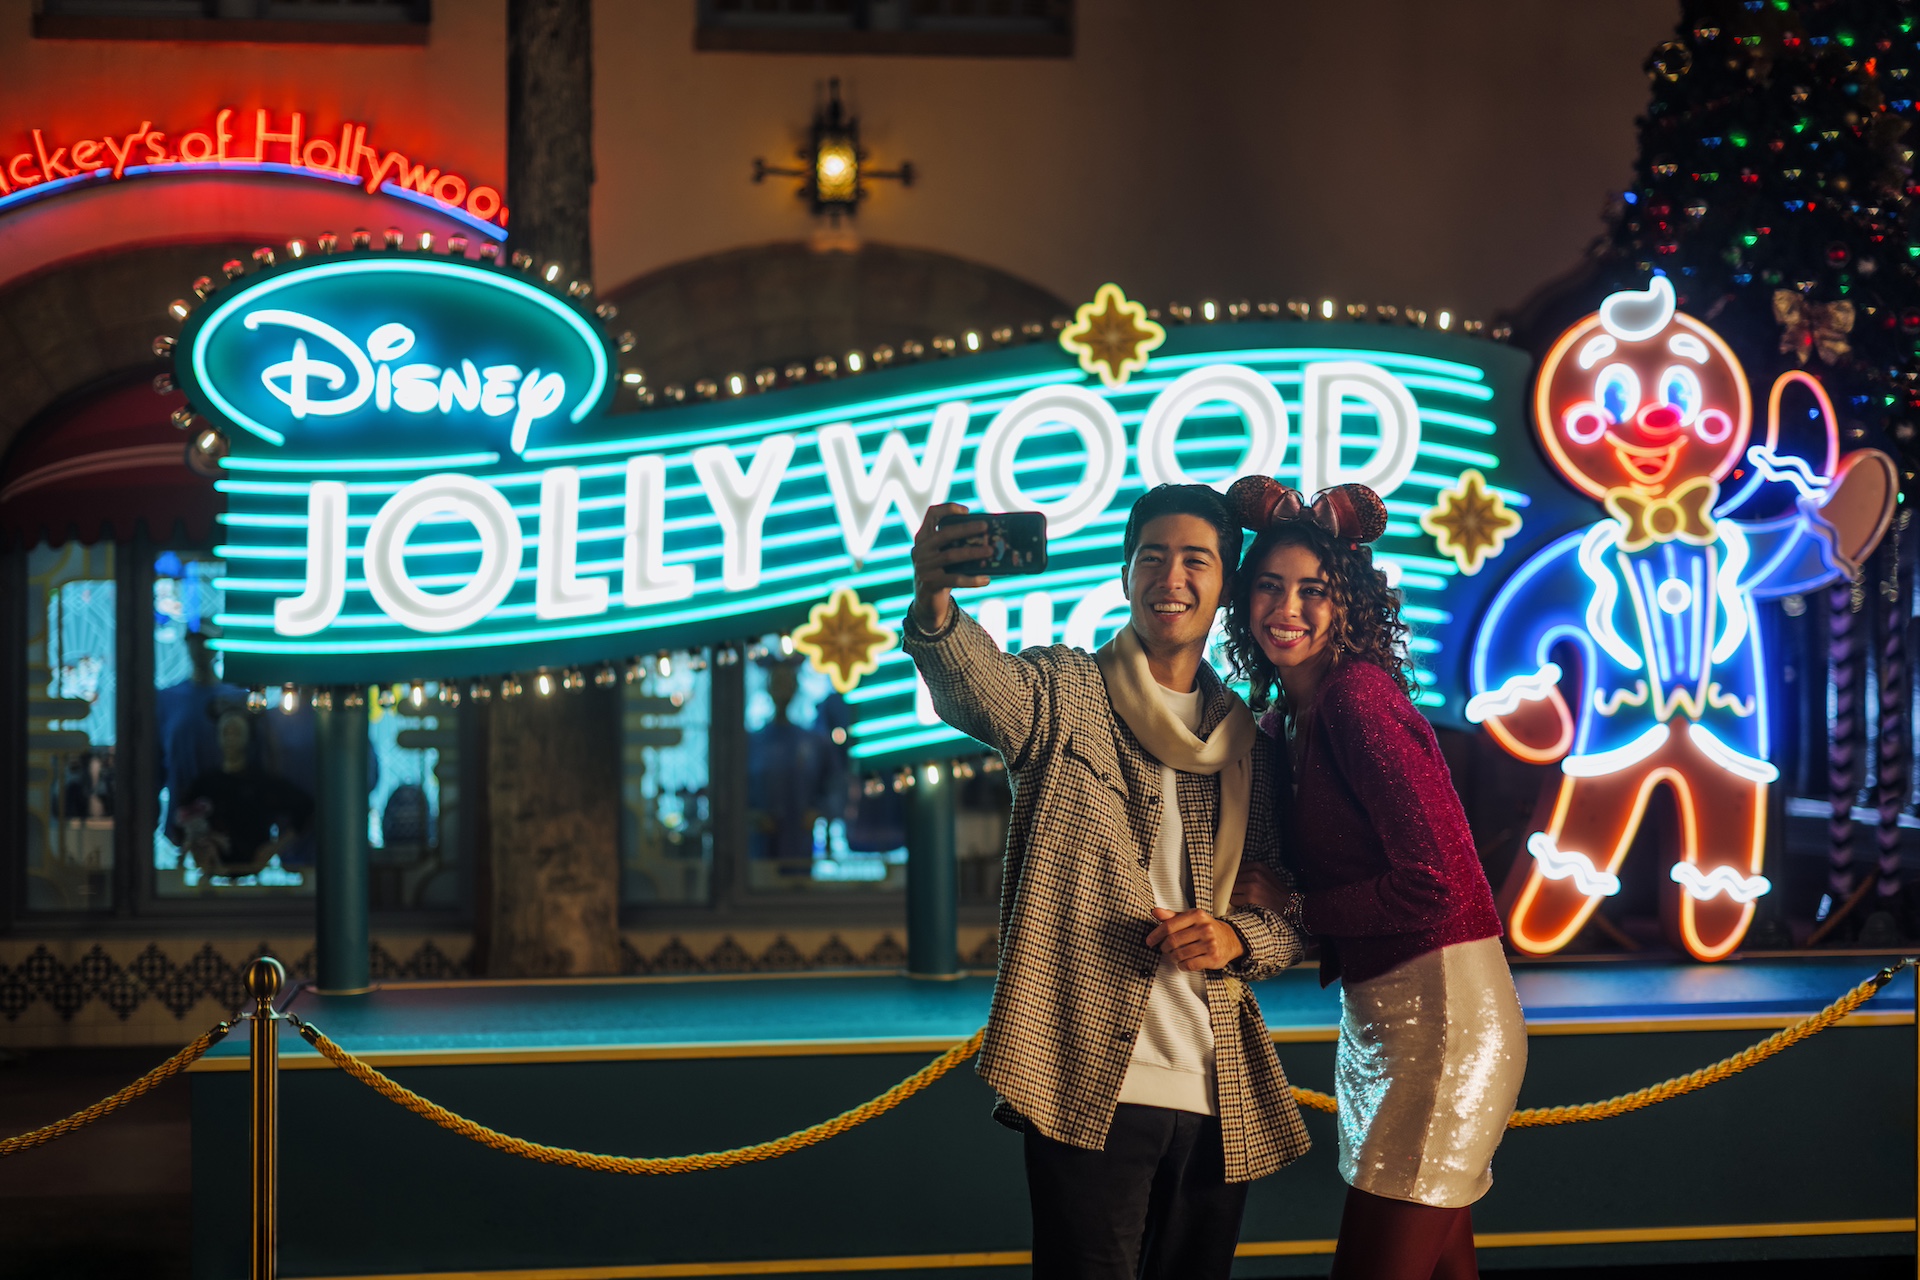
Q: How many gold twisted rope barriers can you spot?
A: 3